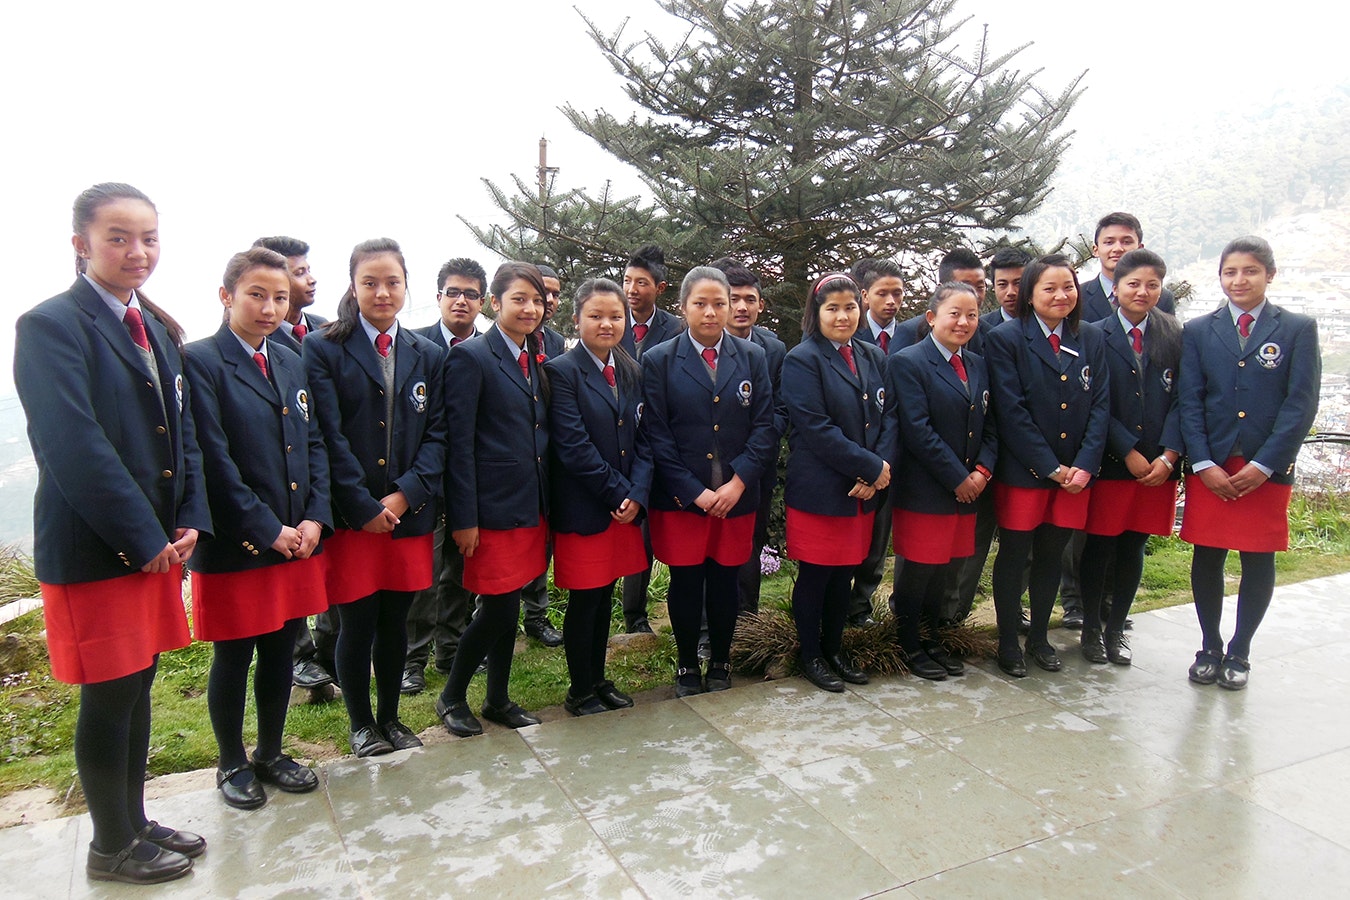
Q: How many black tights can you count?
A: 11